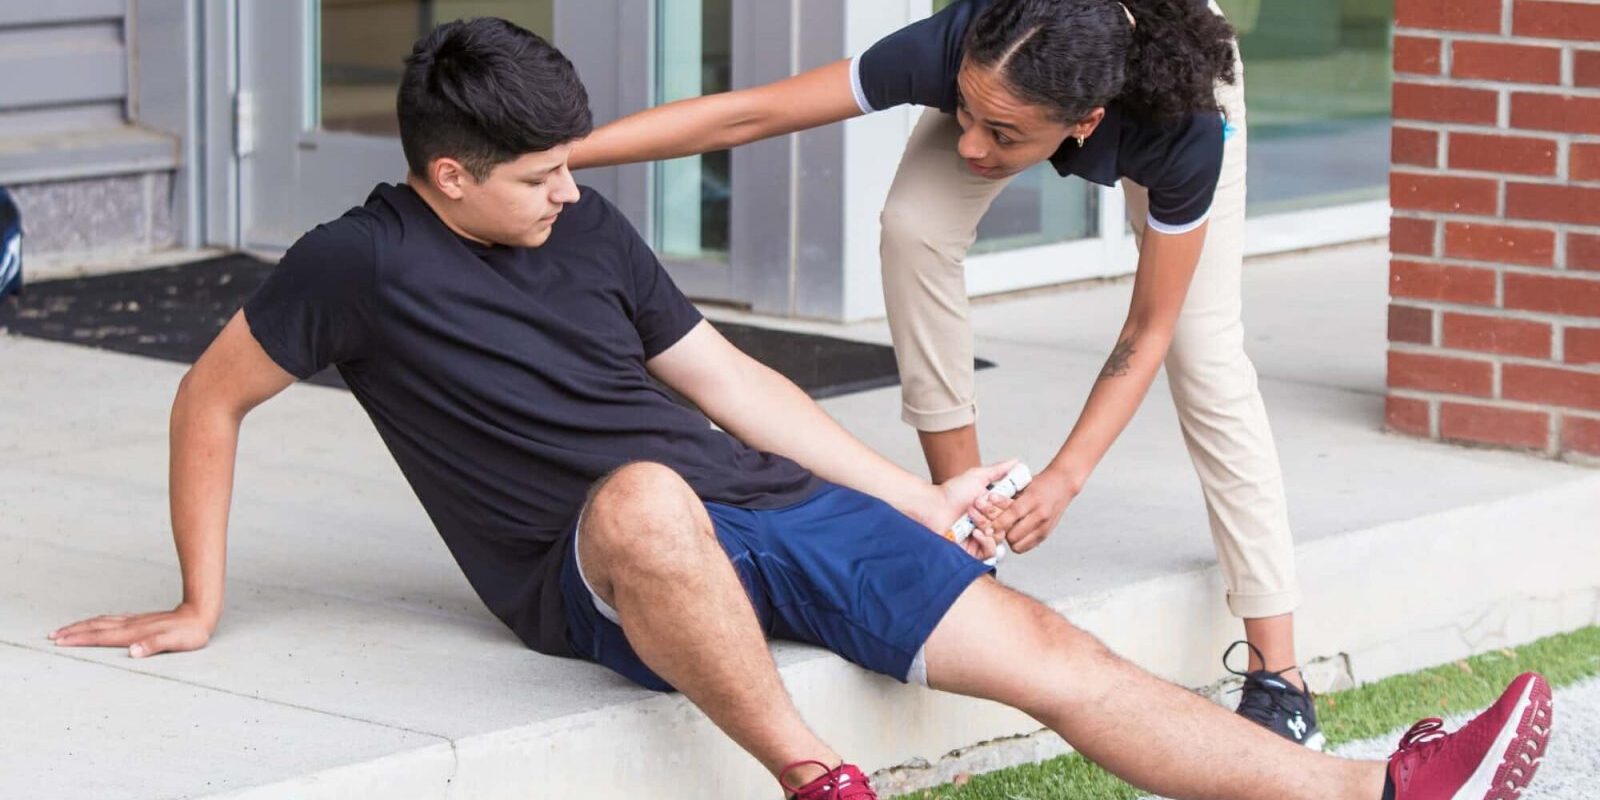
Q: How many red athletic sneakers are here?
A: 2